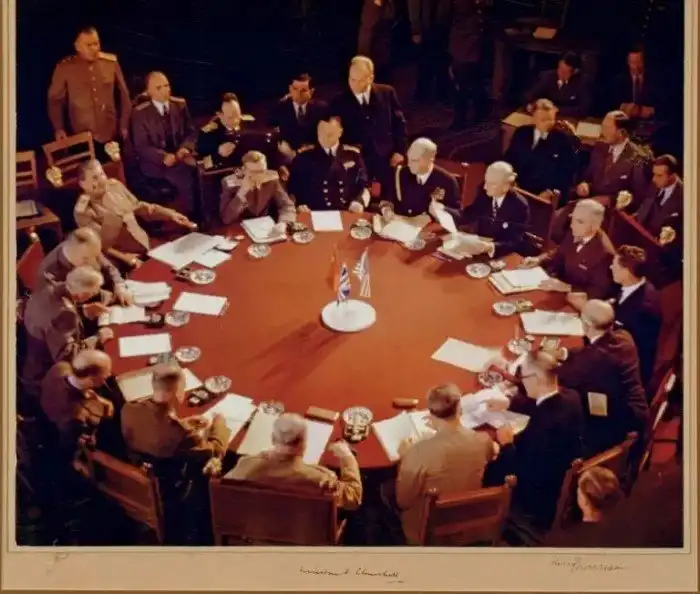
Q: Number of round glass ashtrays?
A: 14